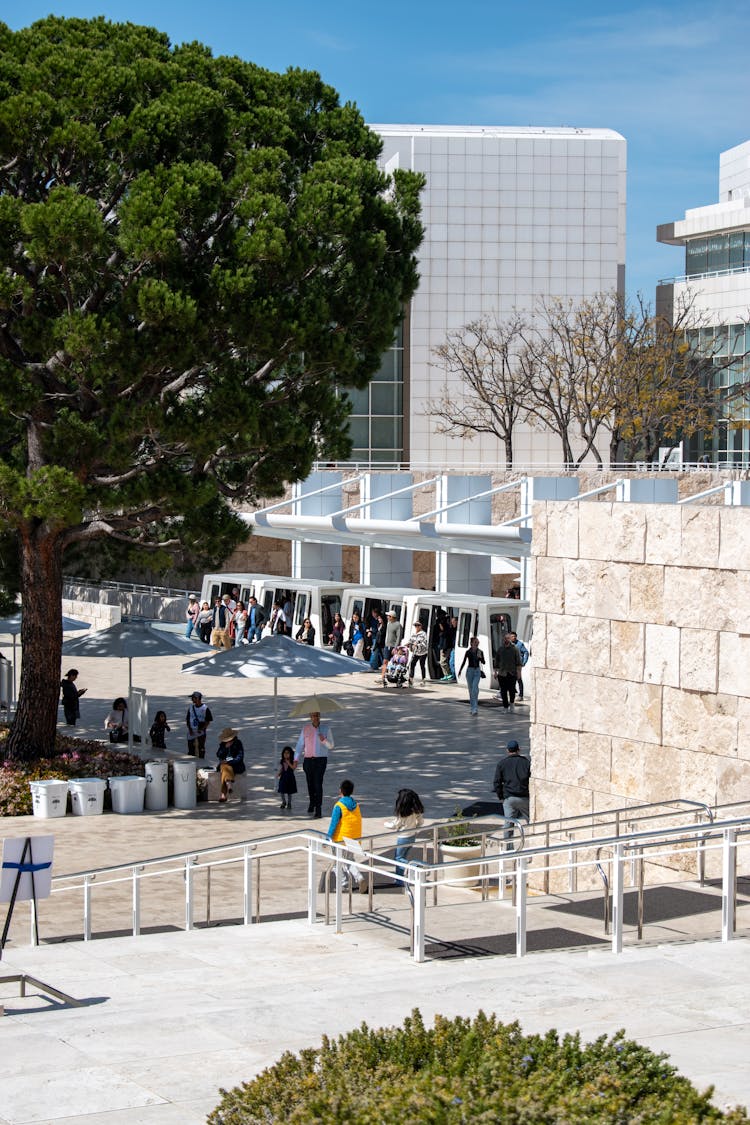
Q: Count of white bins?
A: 5